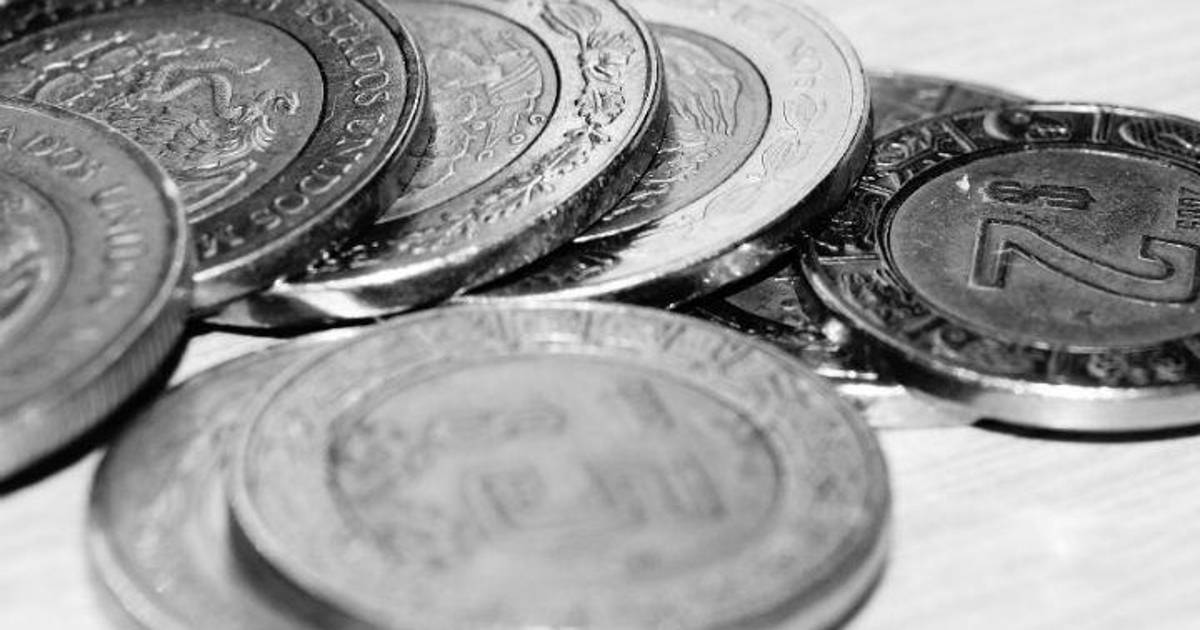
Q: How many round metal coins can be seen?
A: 8